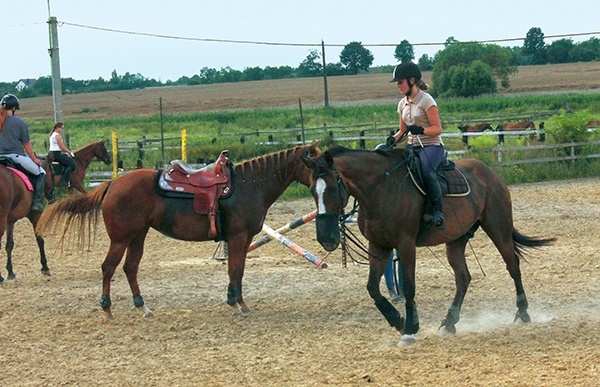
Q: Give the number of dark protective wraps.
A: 8